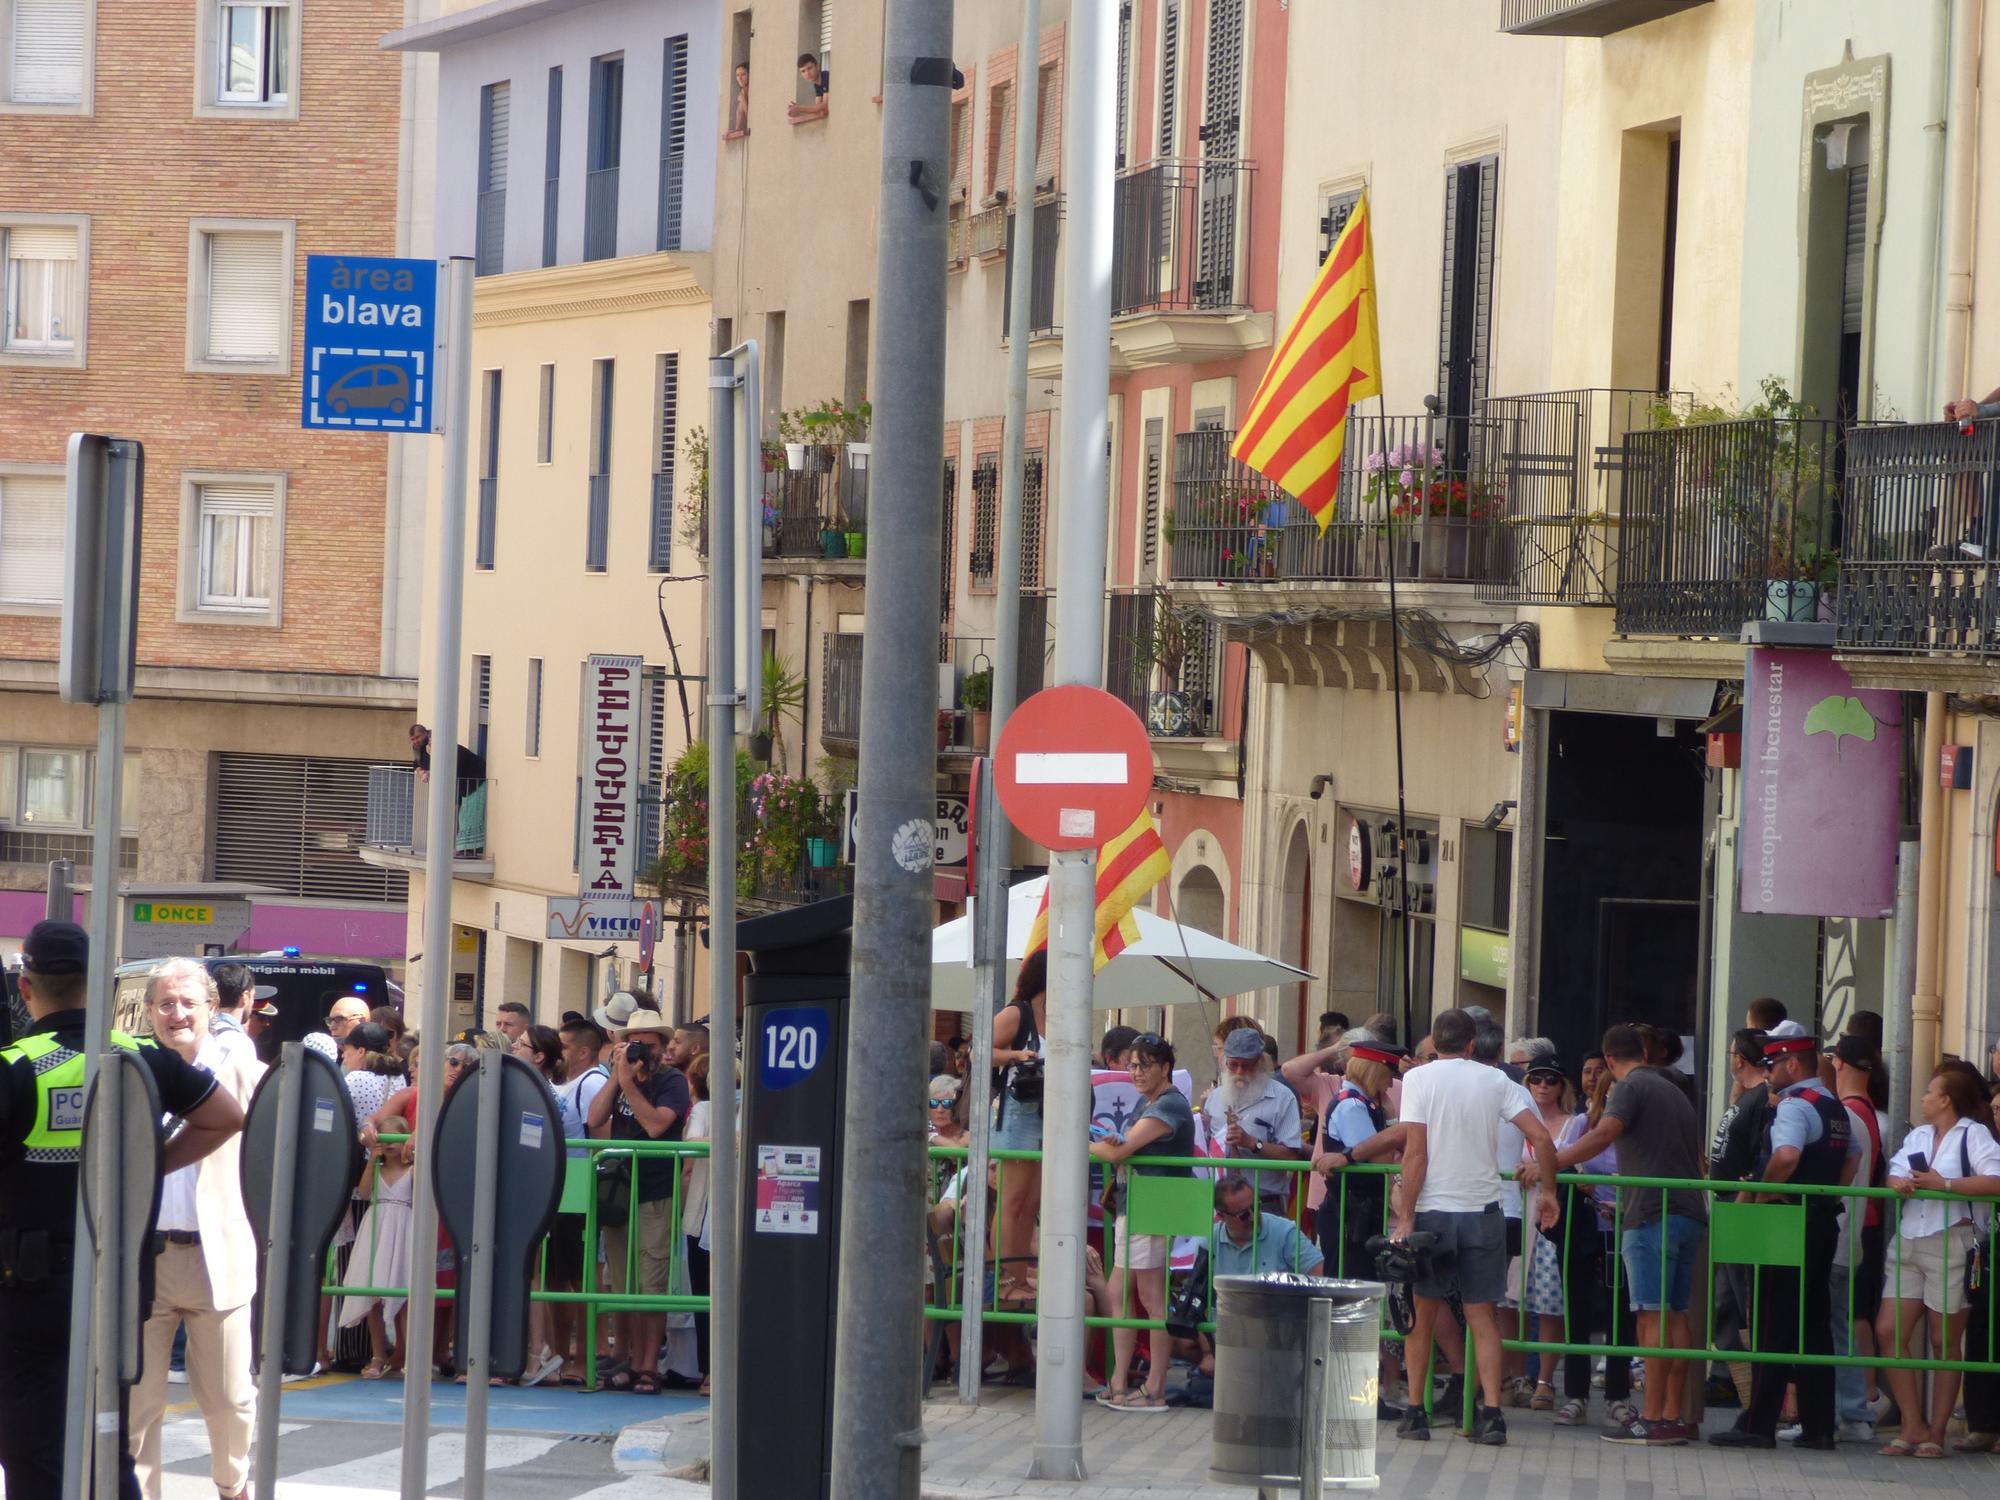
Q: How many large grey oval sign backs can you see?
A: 3